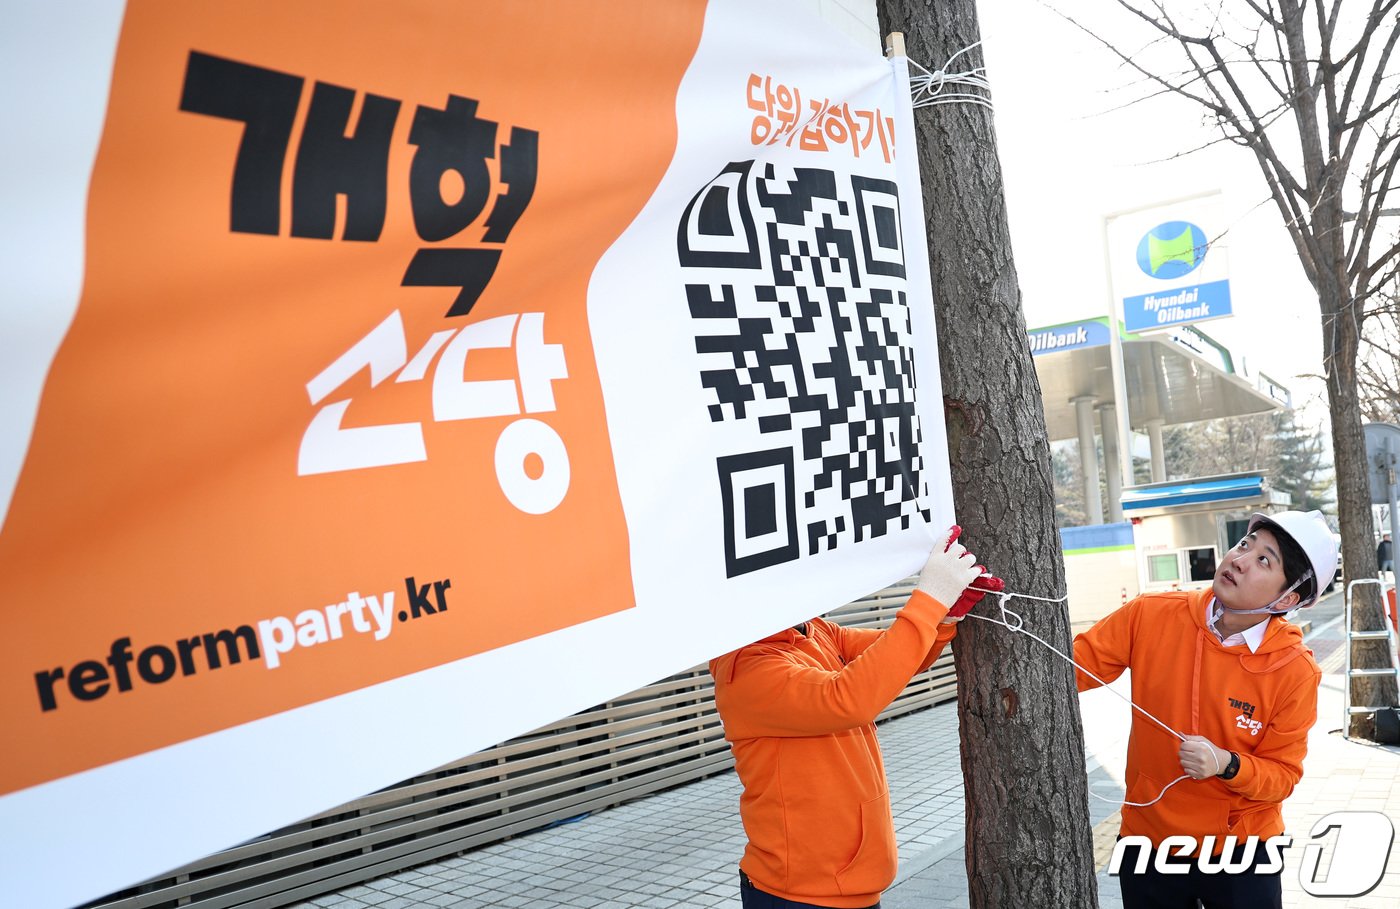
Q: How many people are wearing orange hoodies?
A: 2